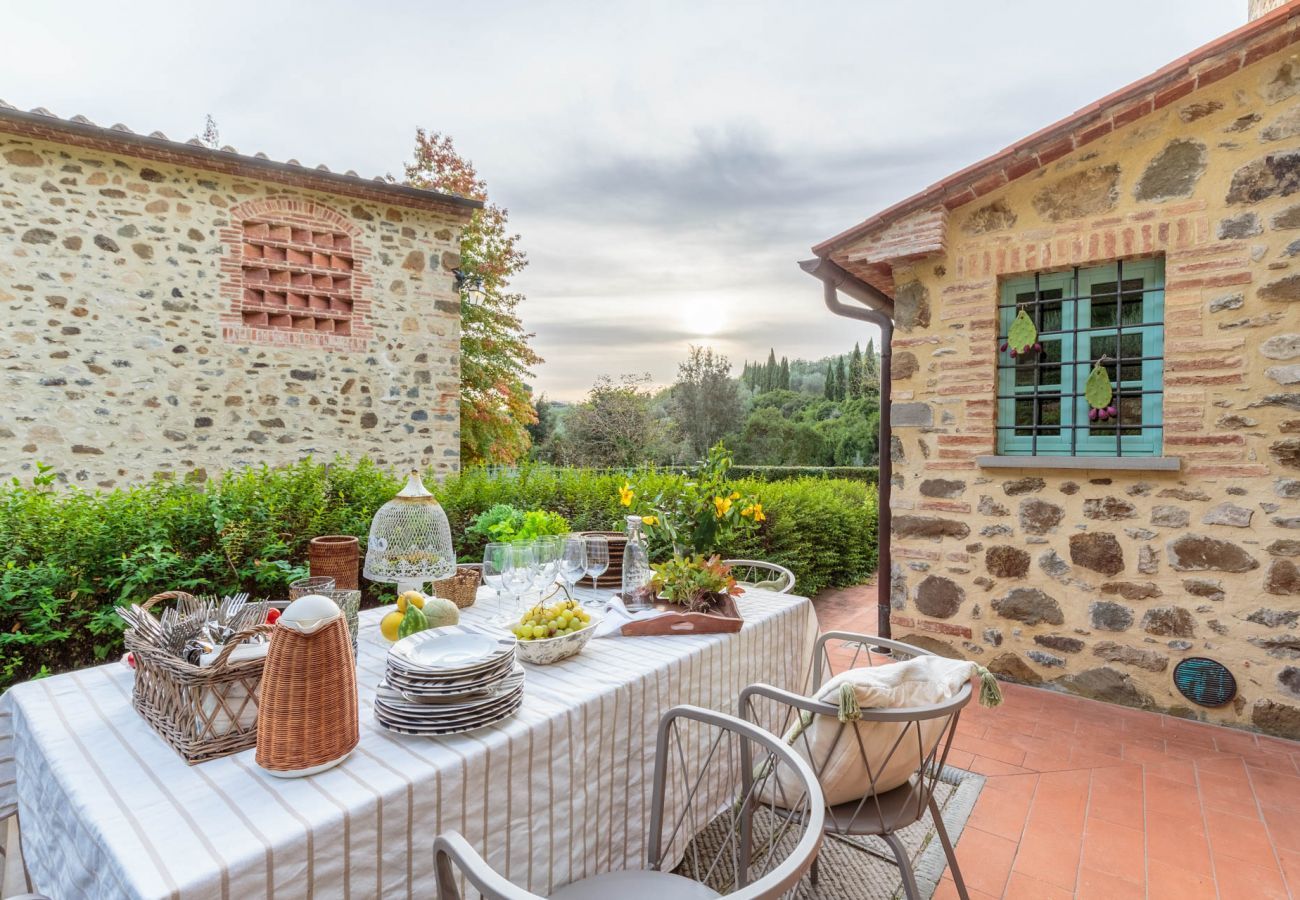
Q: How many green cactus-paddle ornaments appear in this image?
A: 2